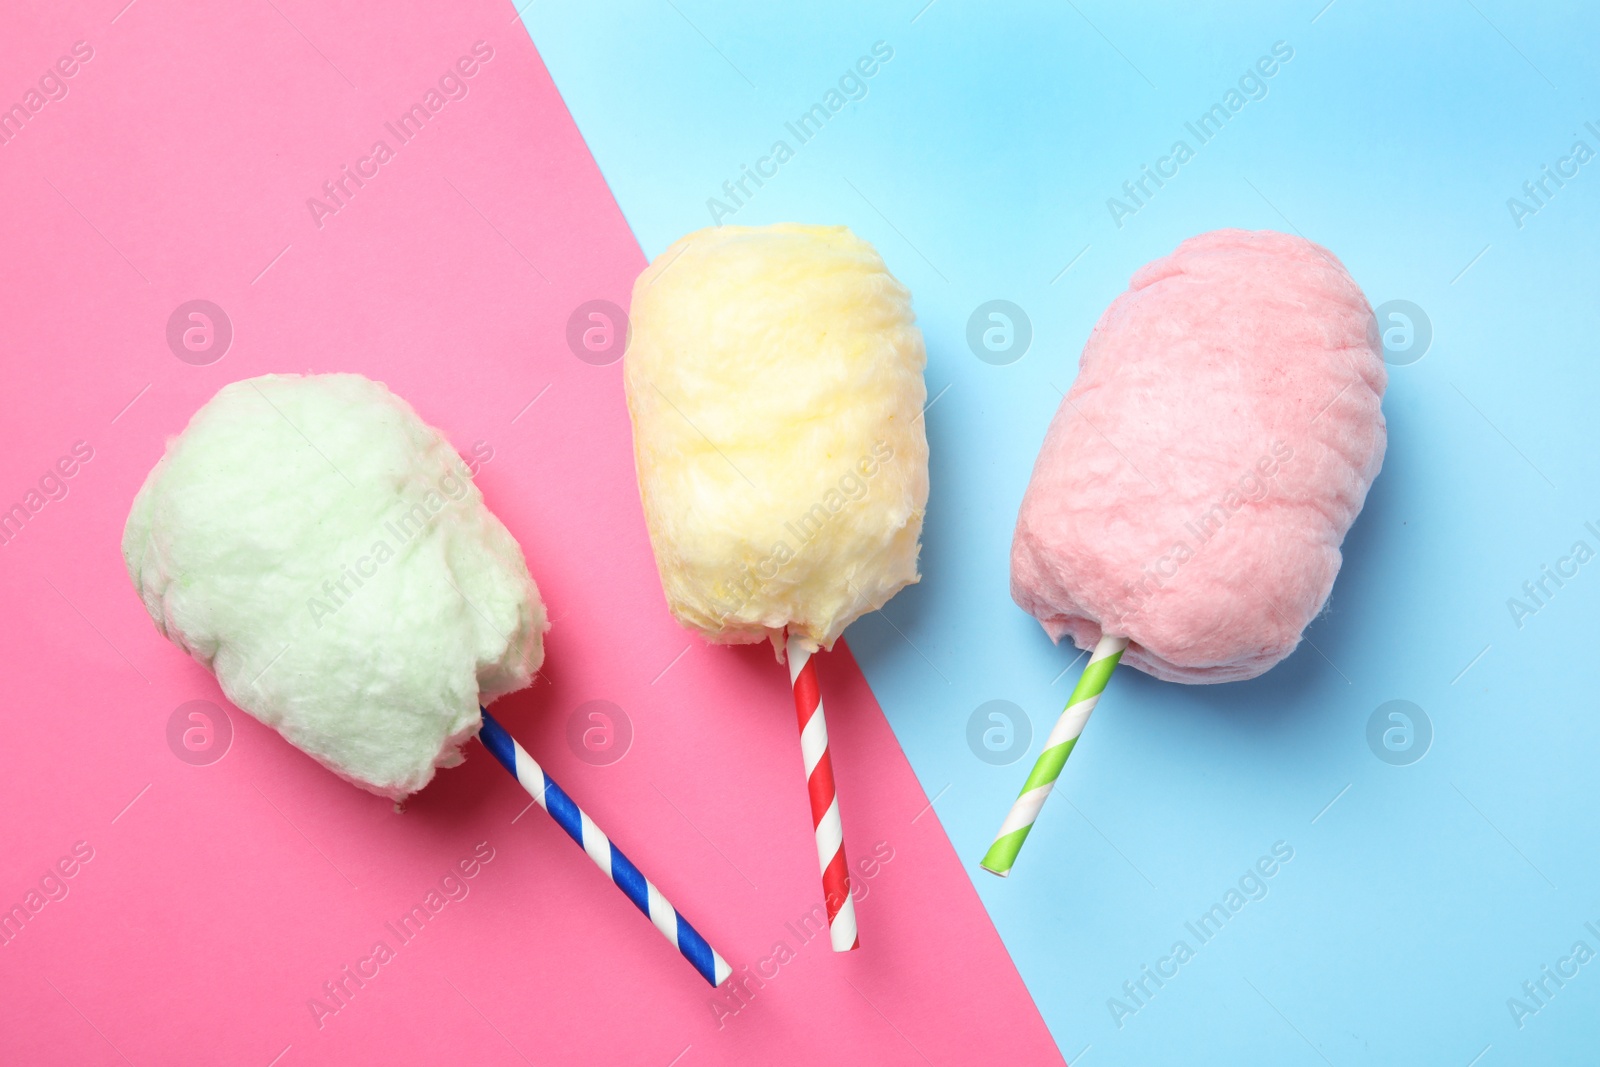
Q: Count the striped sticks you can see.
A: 3